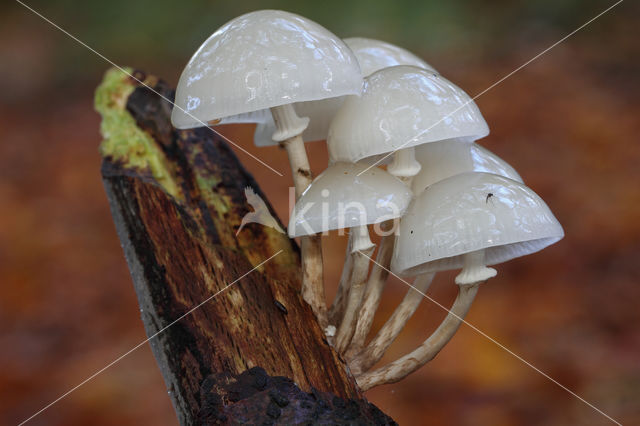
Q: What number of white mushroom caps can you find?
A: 6